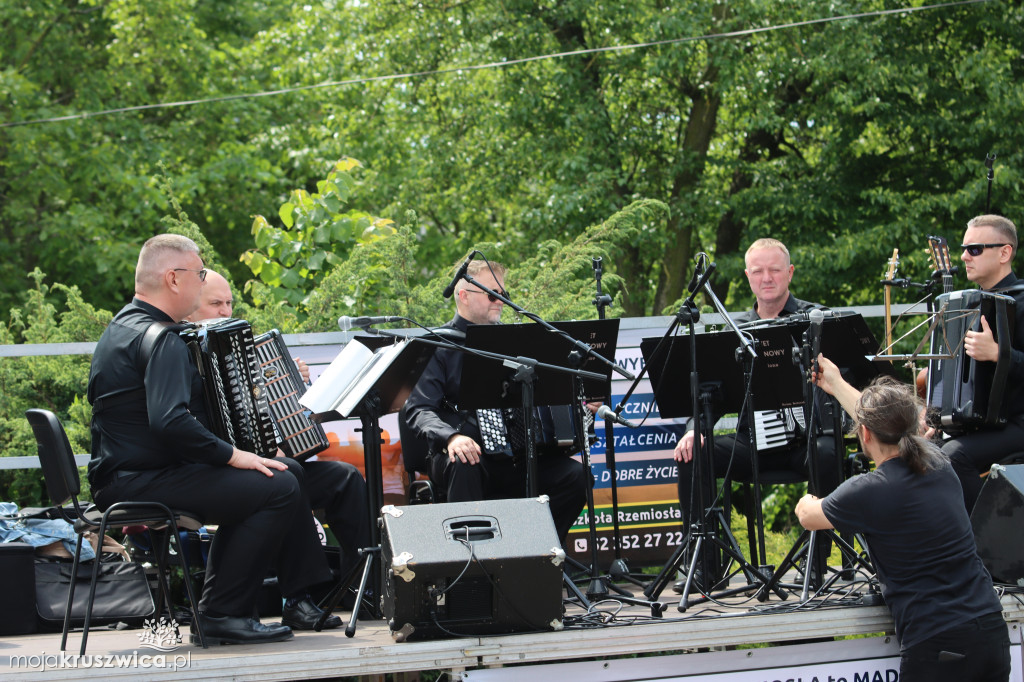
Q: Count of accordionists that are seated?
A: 5